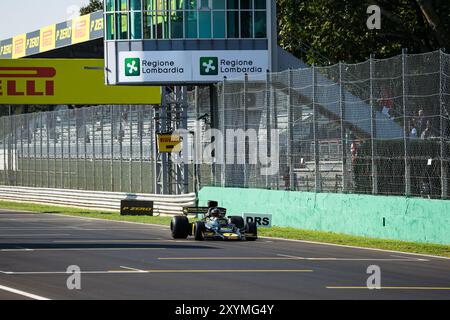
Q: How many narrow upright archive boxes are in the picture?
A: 0